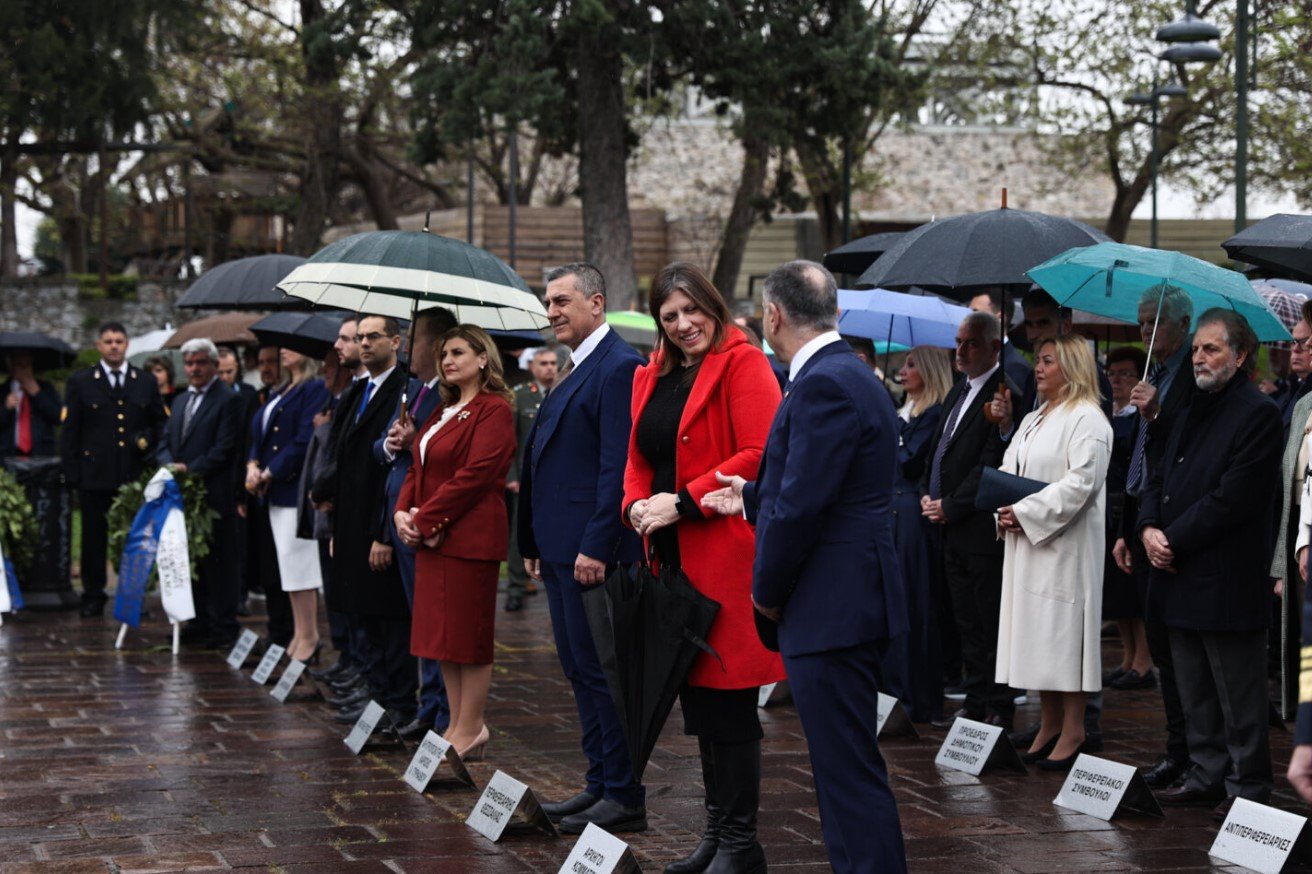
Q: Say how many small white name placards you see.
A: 12